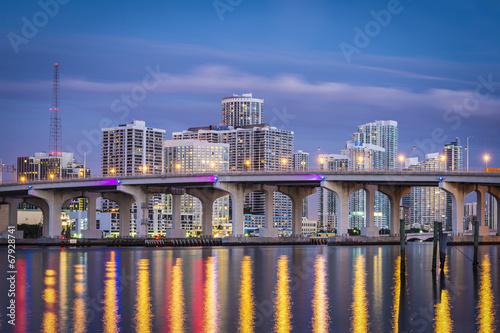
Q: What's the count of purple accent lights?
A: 3